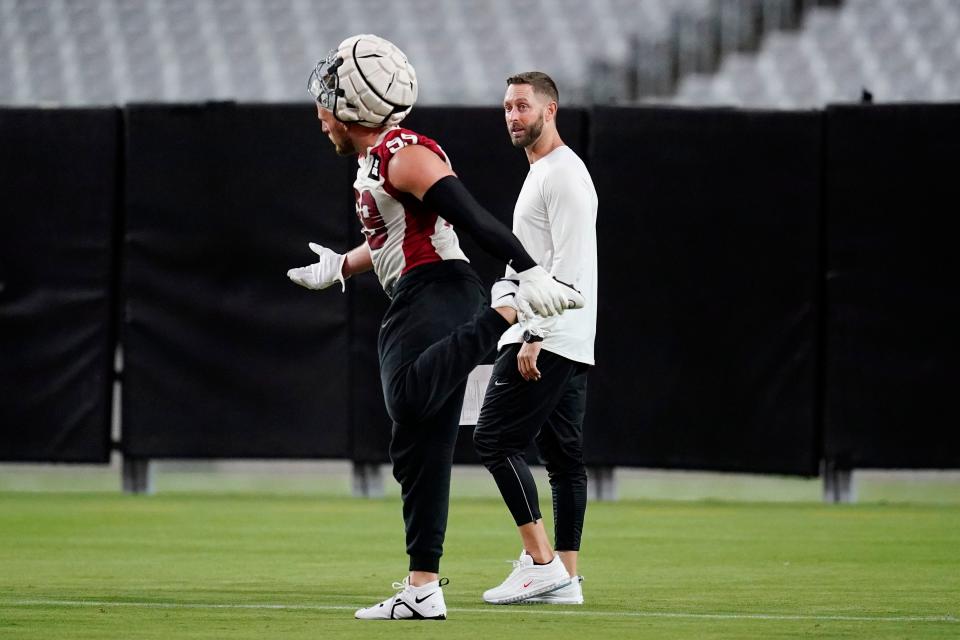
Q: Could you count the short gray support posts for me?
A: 4